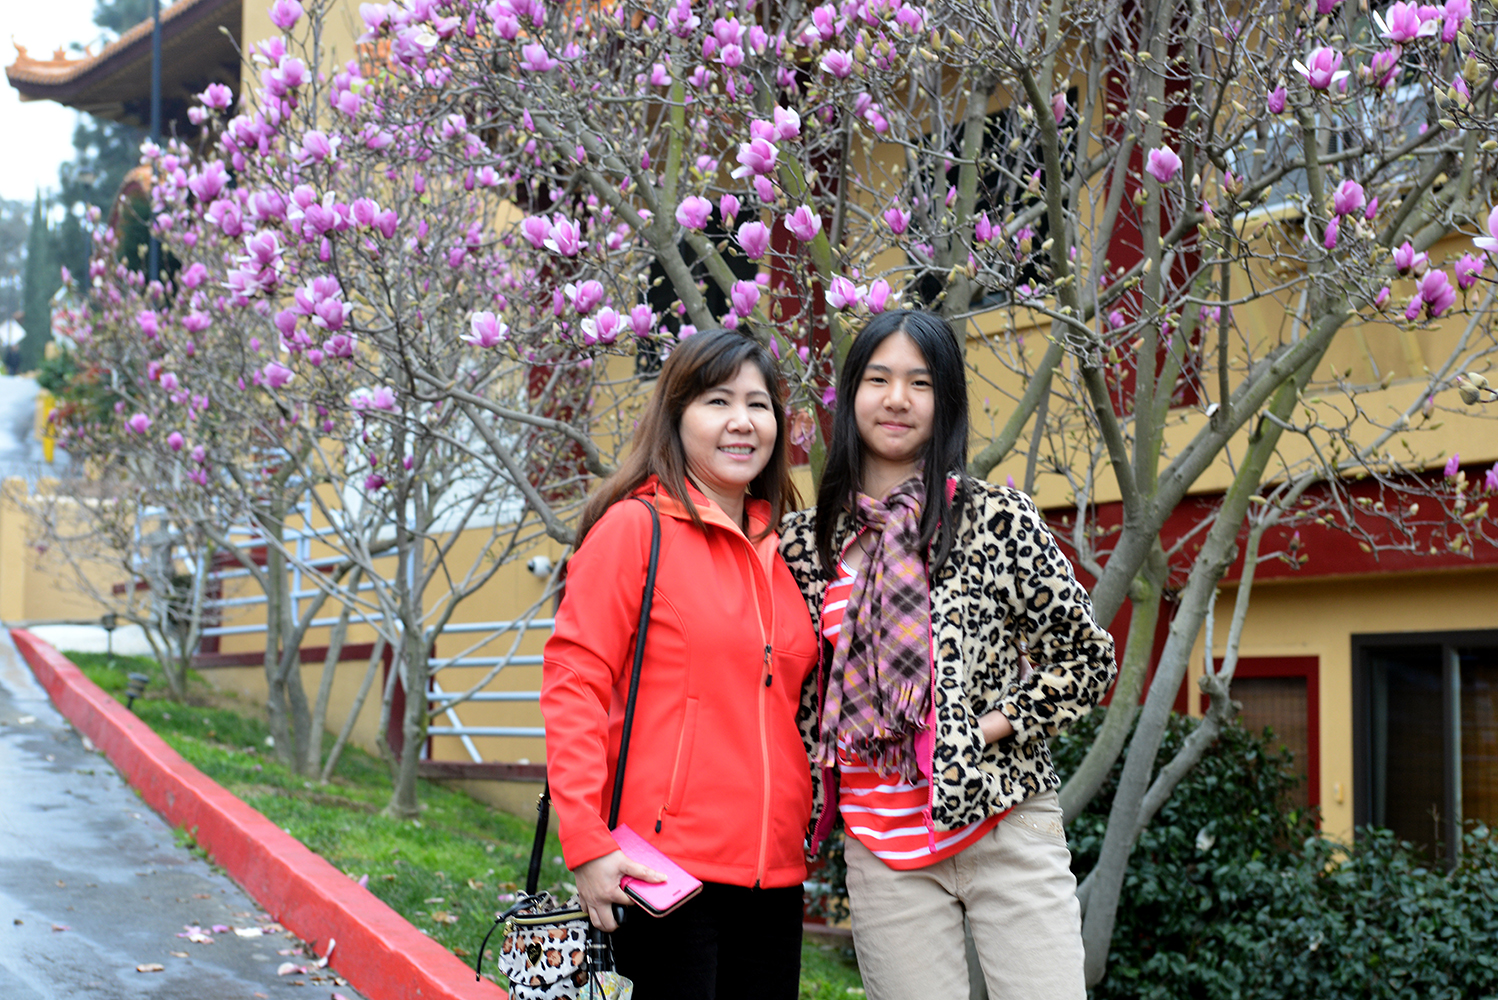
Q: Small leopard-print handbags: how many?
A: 1